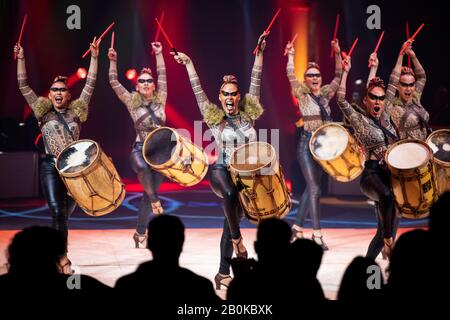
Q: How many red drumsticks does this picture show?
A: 12